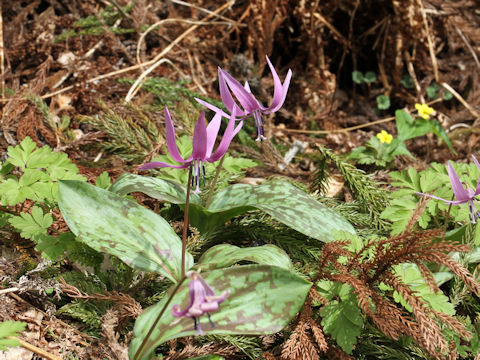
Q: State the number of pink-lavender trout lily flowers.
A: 4